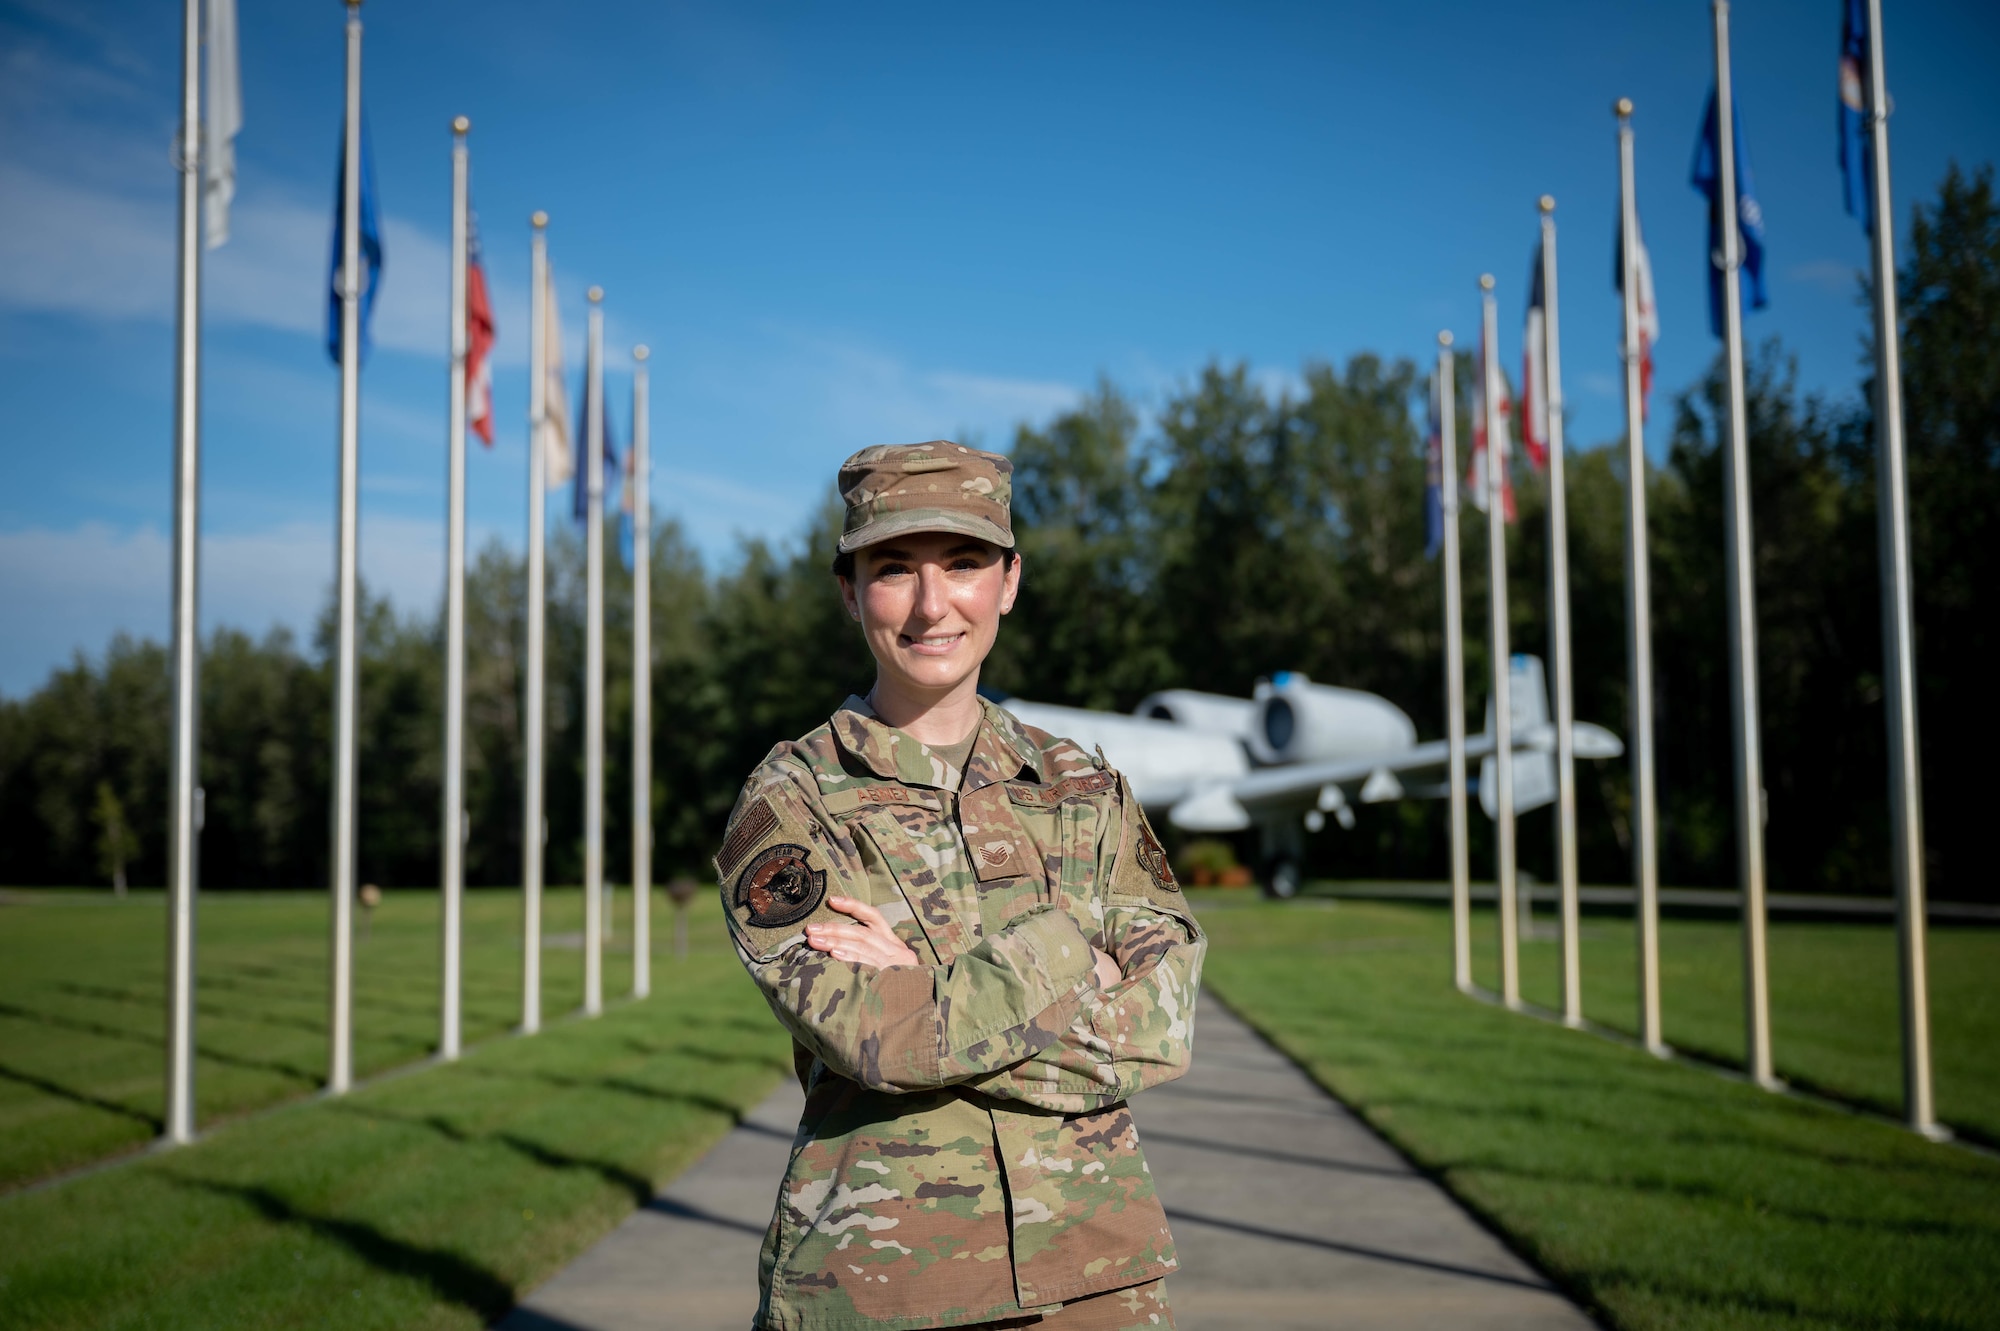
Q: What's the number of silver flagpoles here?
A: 12